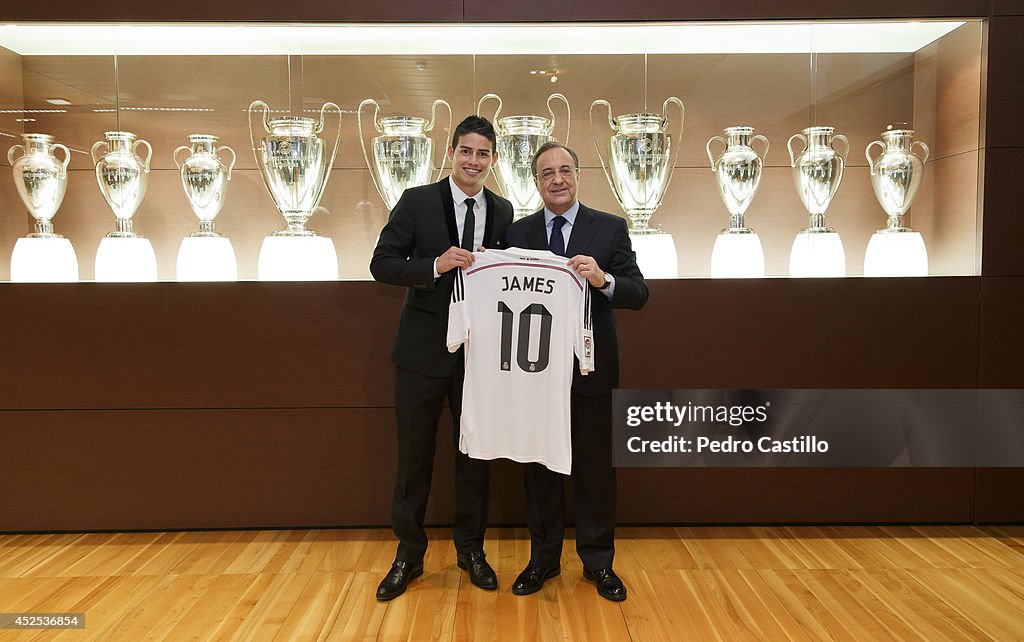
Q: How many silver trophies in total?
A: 10